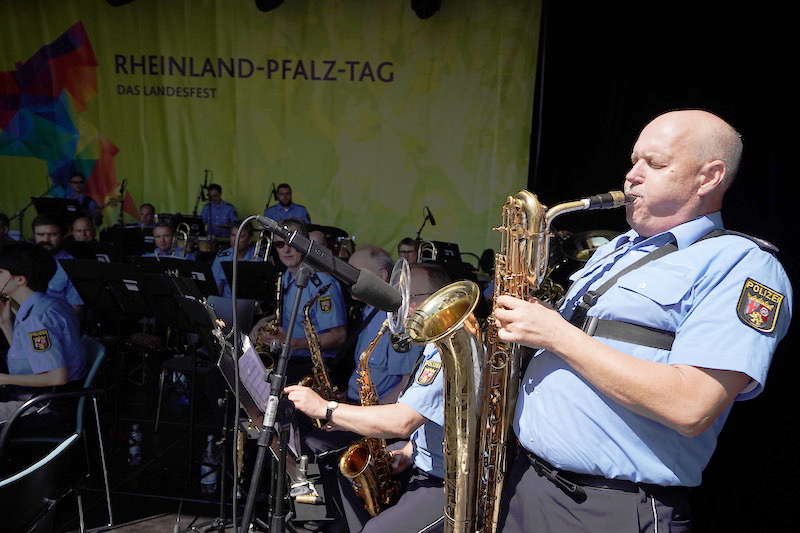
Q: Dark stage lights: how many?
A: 3